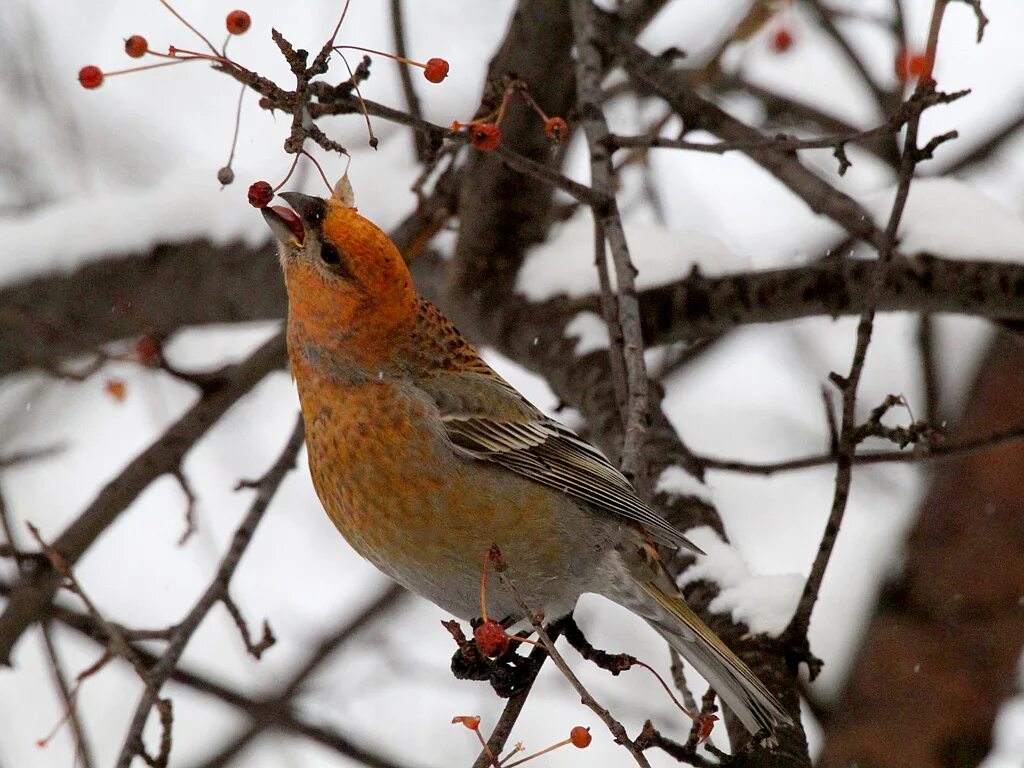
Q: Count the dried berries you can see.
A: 2